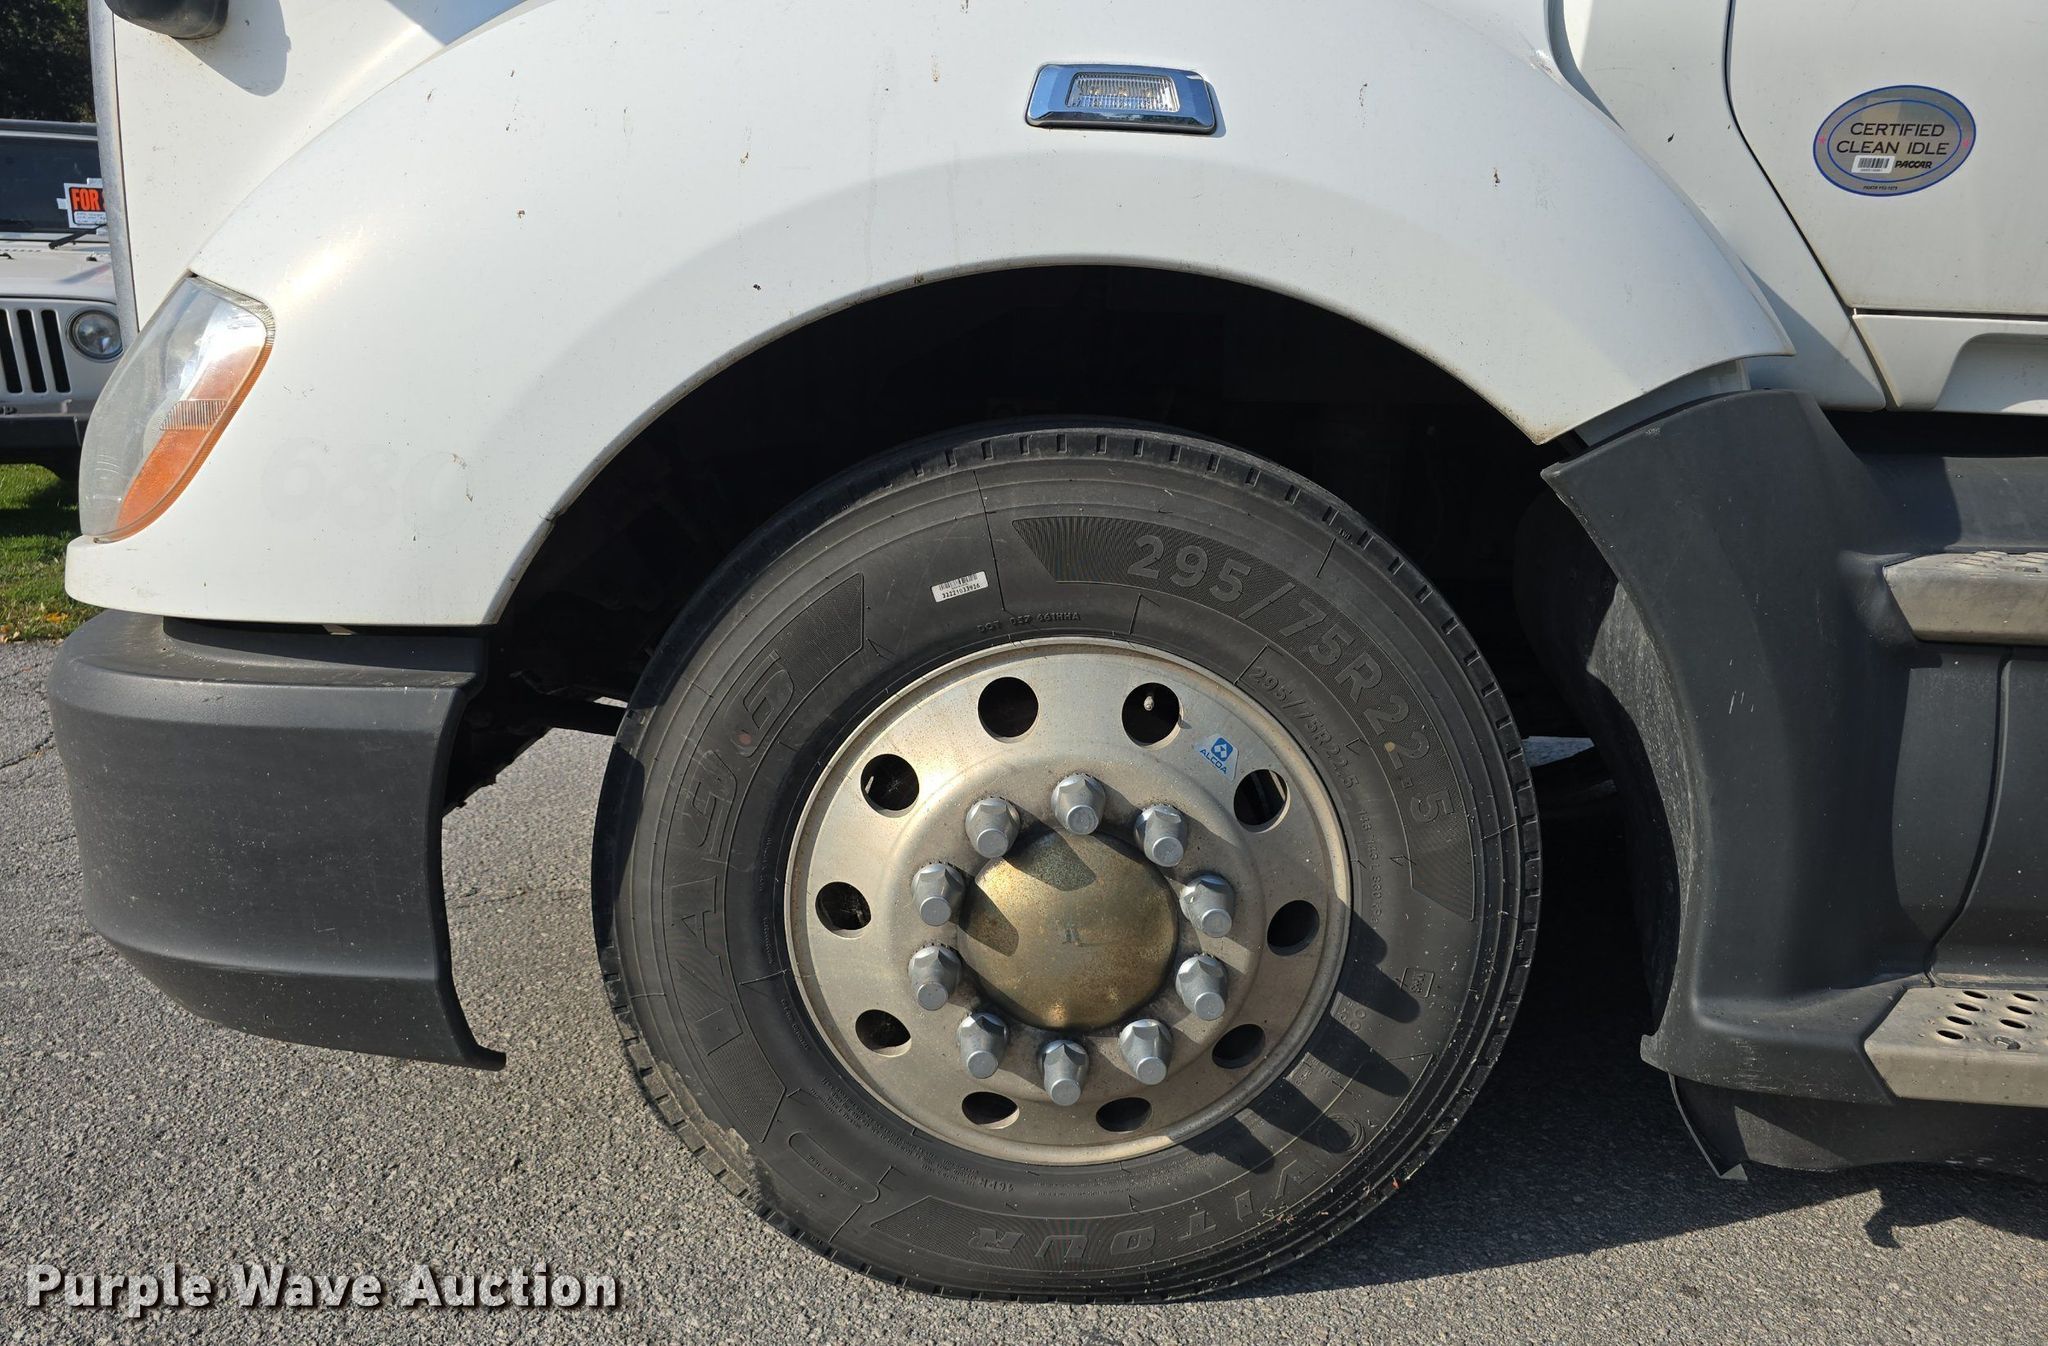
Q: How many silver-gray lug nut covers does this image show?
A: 10